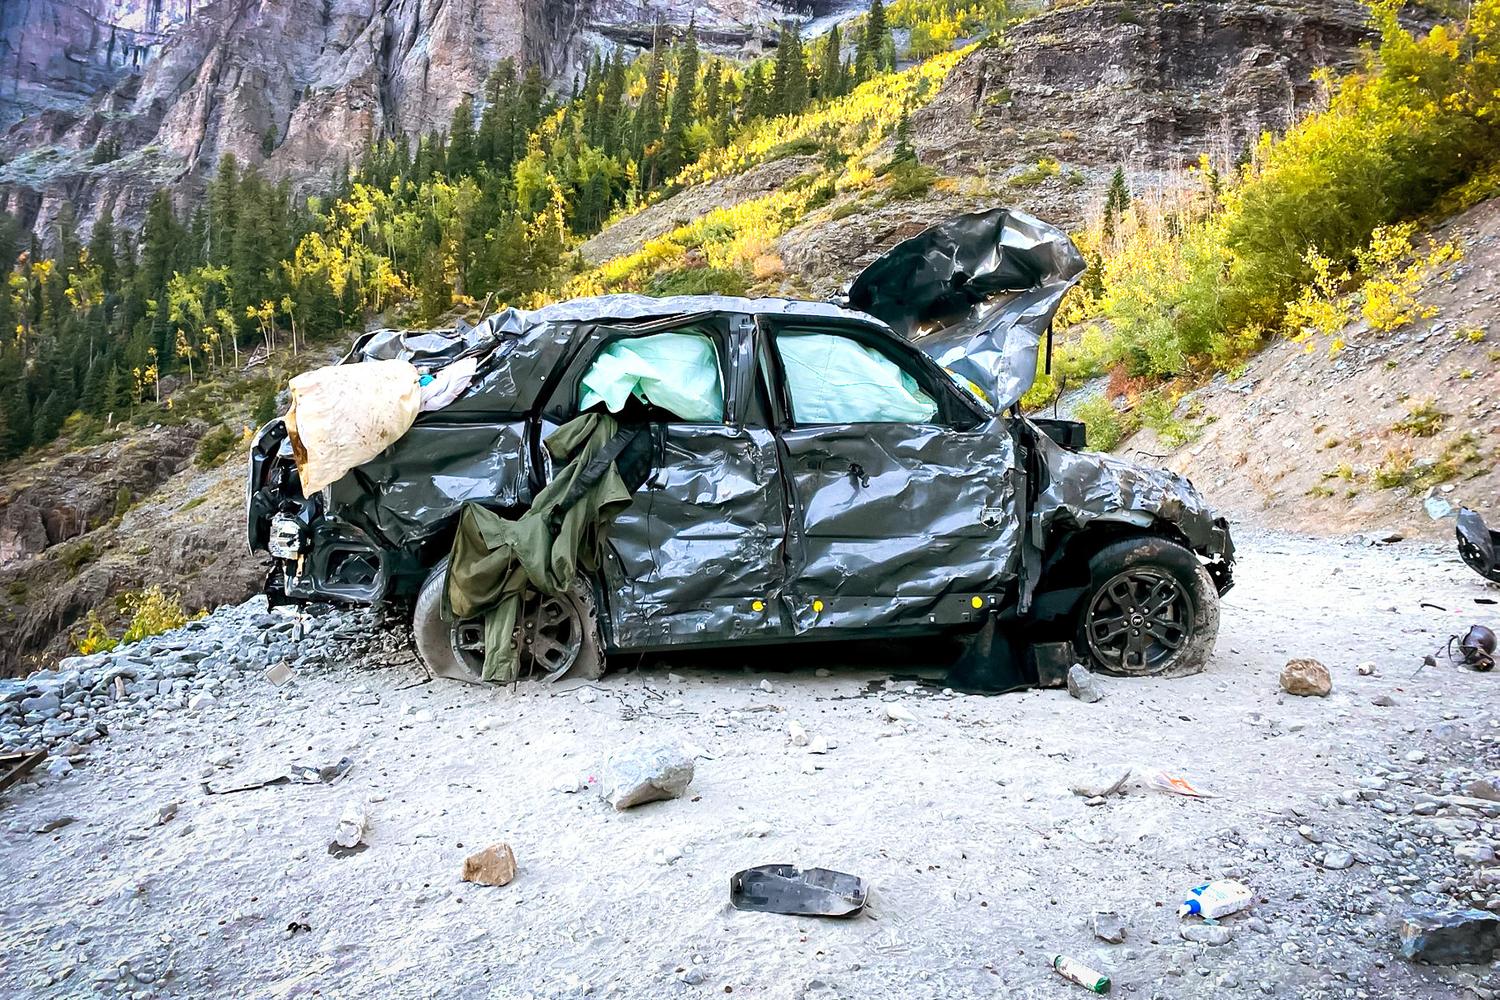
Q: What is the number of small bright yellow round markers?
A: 3